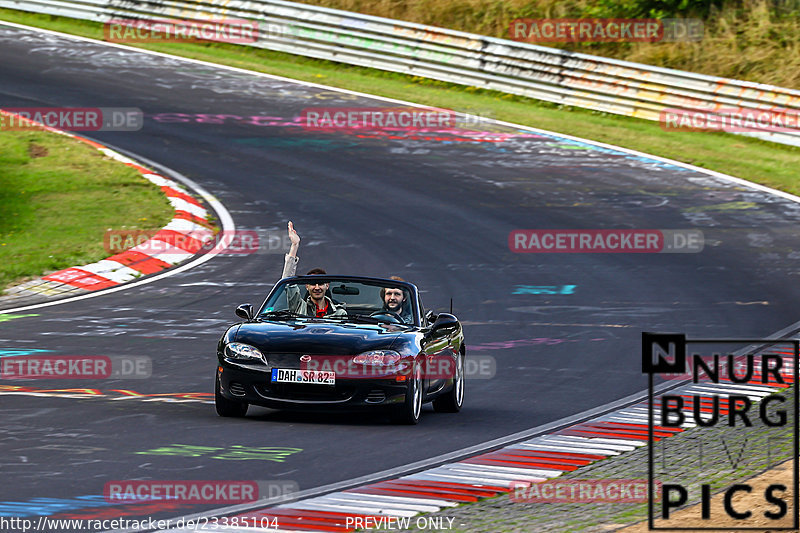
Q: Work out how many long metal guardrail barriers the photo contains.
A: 1